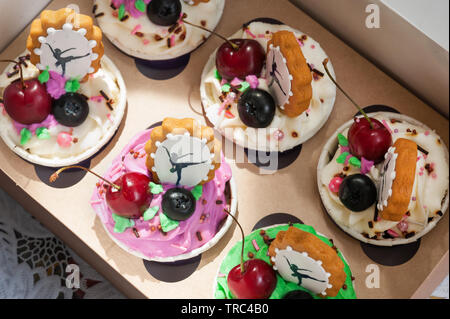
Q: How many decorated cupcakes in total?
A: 6